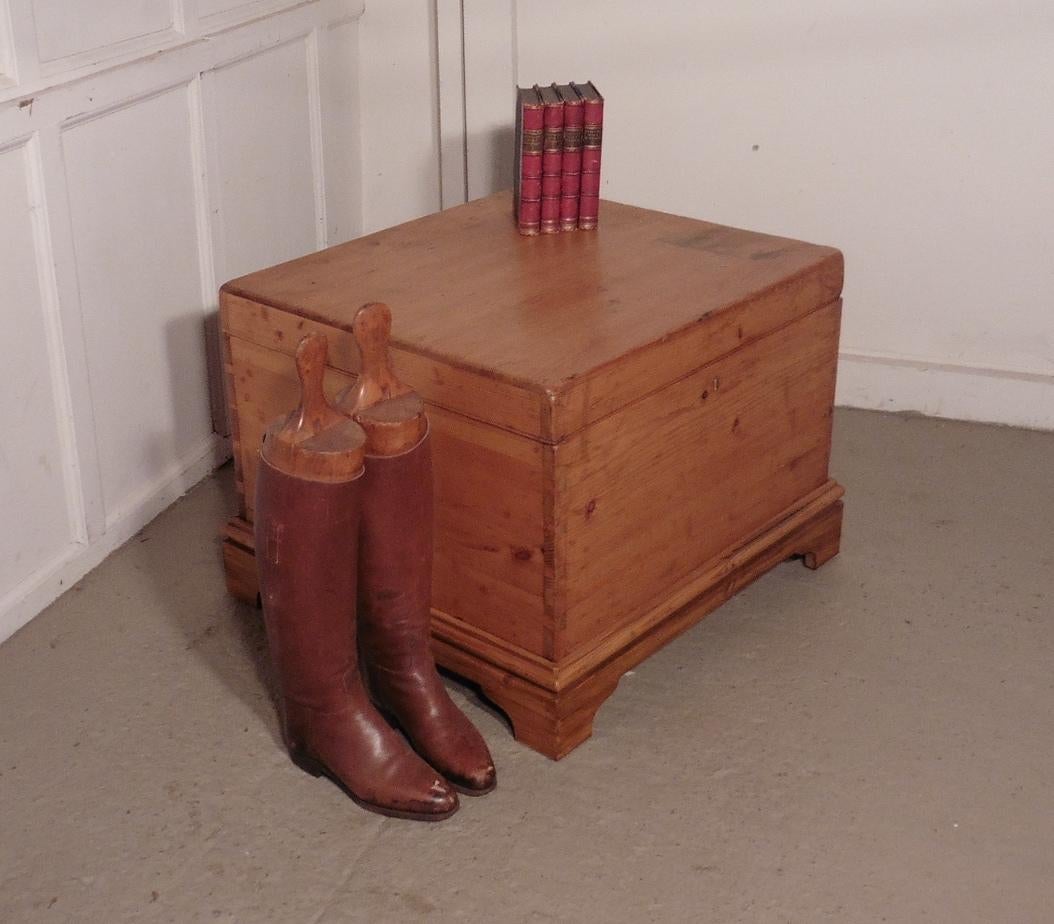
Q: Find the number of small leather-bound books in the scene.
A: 4